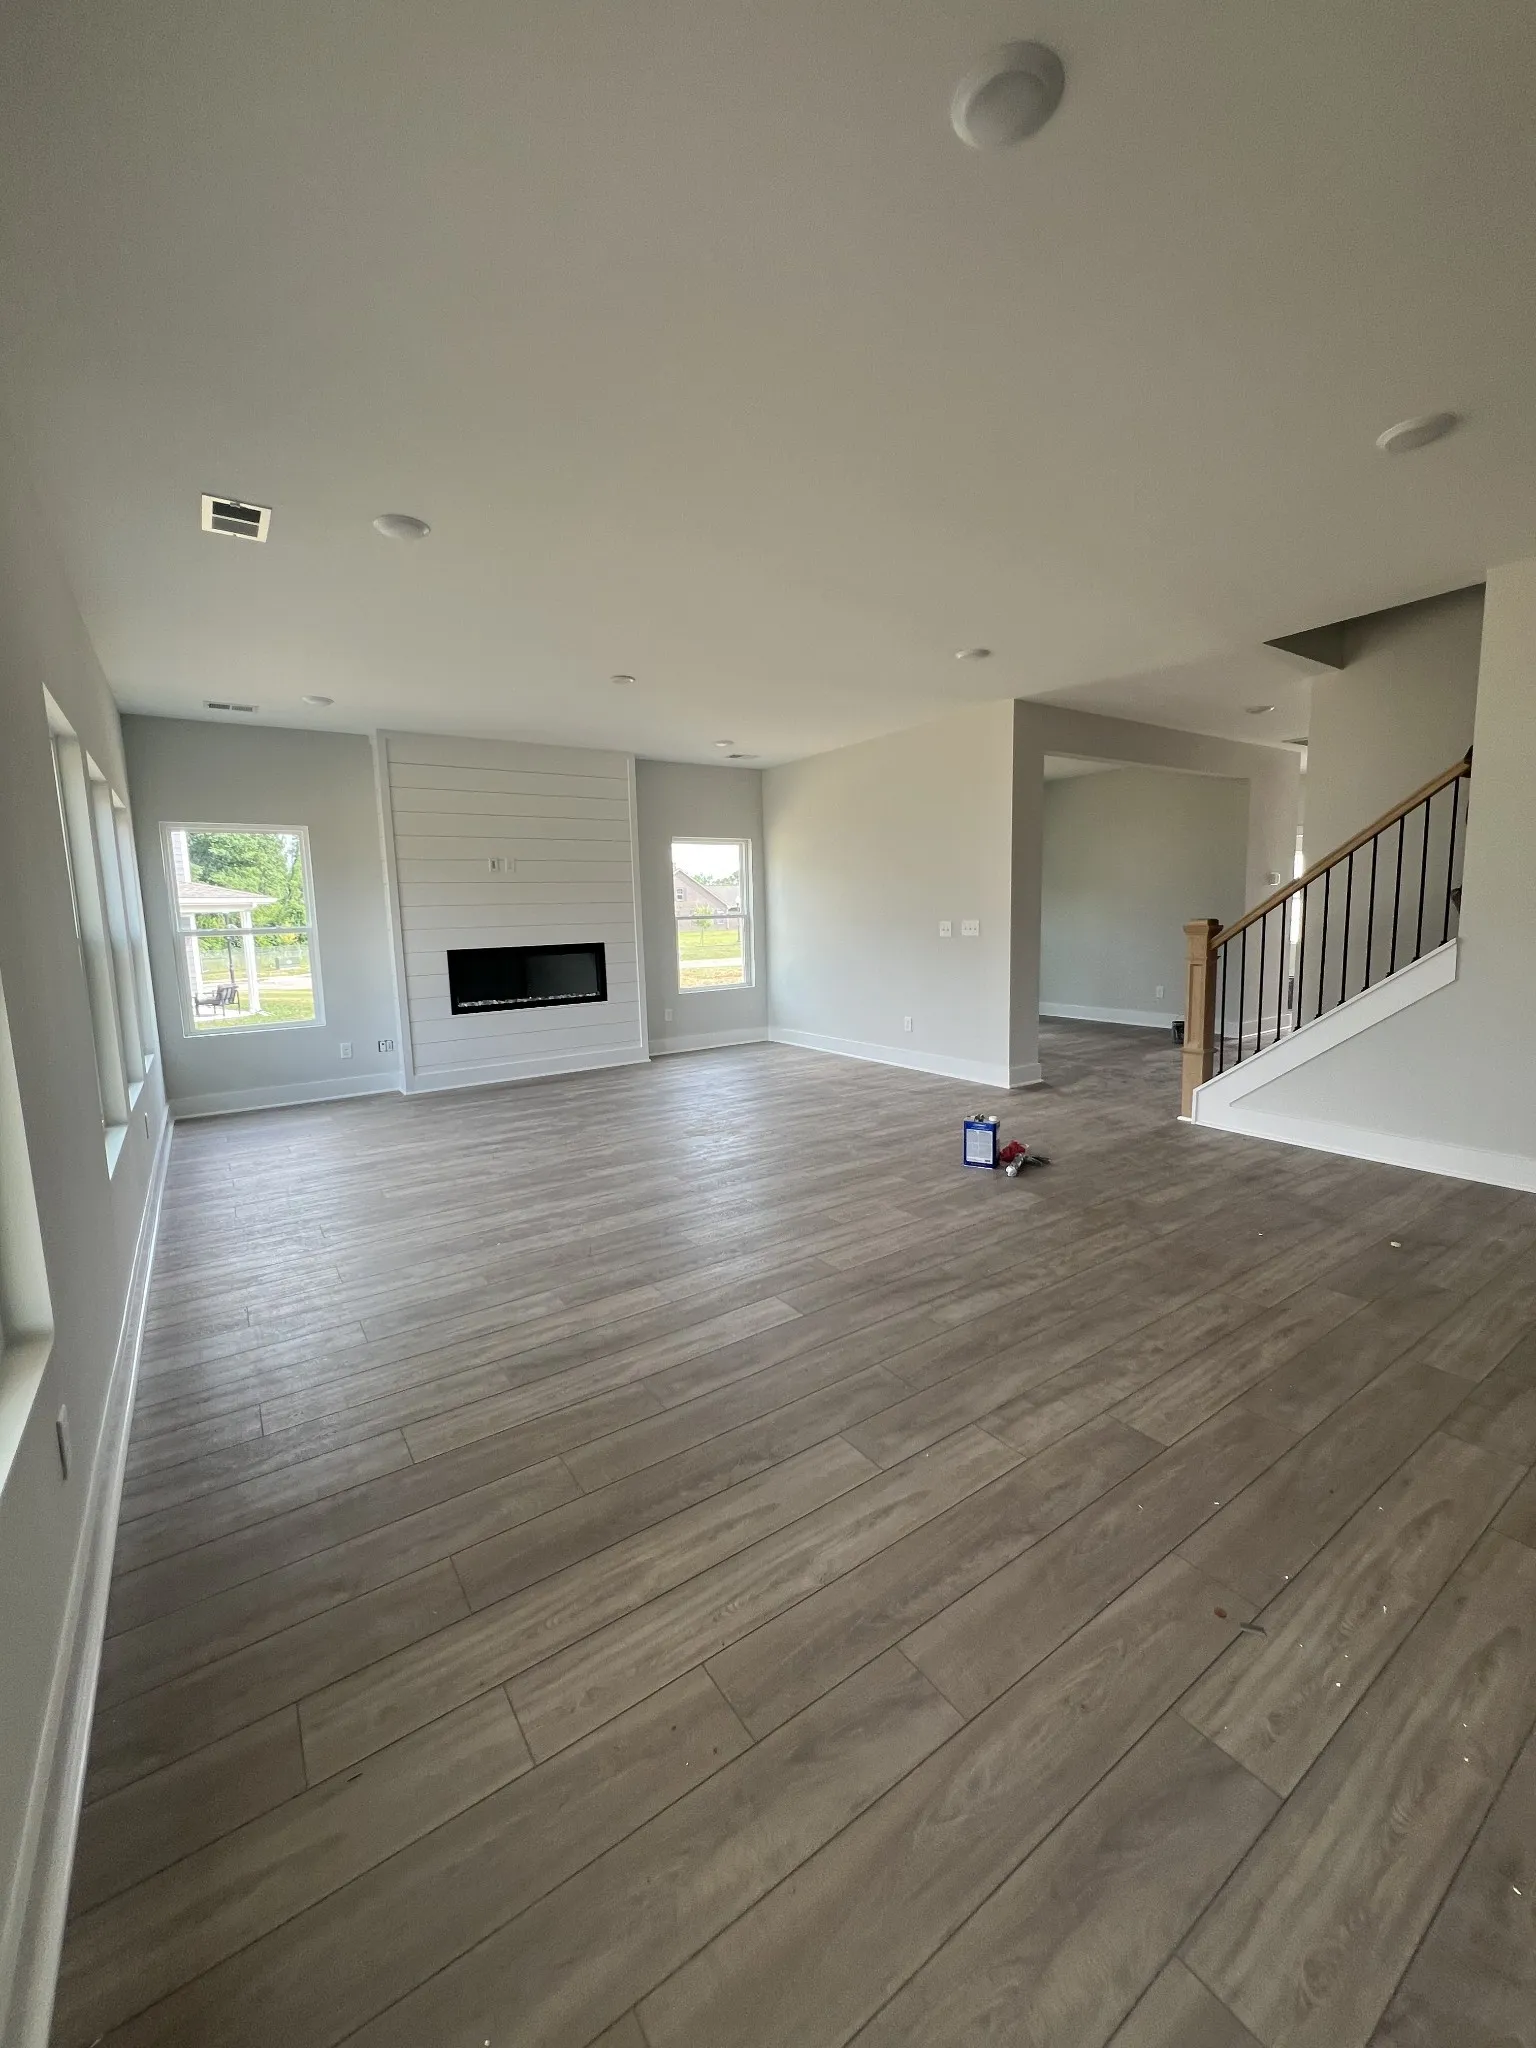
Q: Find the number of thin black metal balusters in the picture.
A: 11